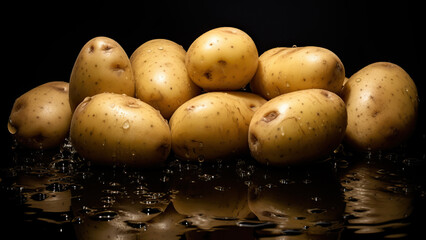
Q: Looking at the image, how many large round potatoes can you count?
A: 9